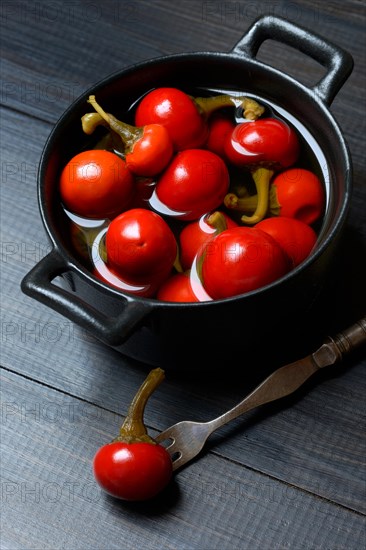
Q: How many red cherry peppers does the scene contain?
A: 13